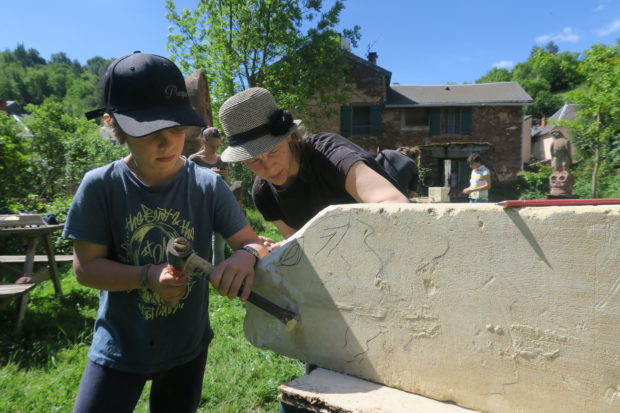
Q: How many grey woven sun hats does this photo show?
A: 1